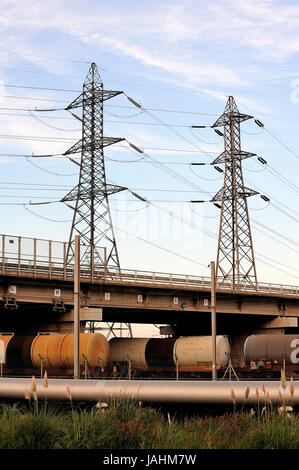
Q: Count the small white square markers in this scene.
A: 6